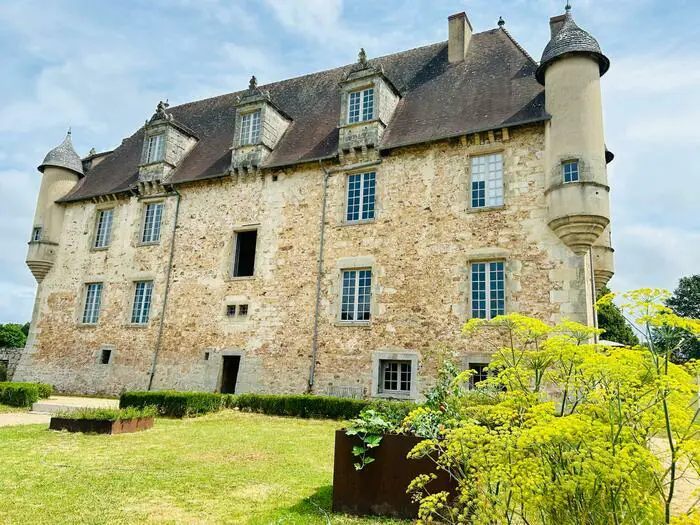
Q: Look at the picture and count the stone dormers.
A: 3